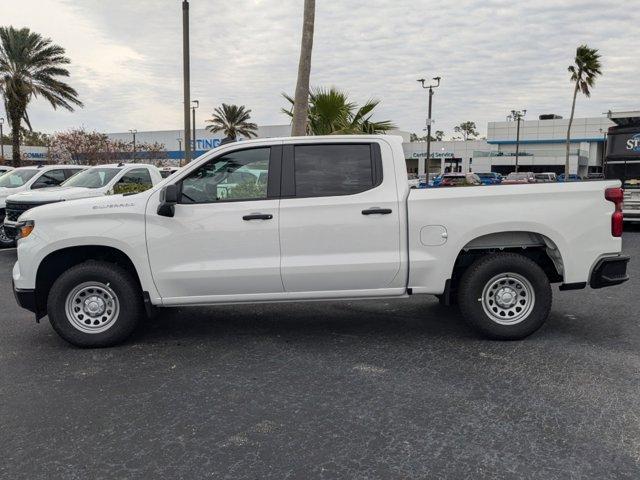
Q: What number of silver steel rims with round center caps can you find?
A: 2